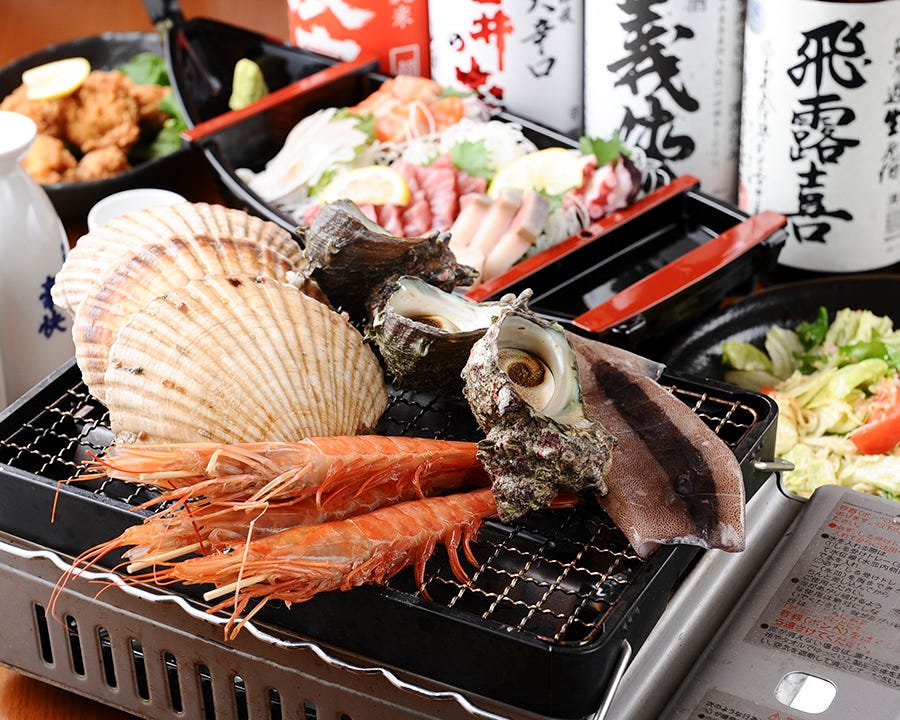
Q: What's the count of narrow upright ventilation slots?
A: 10